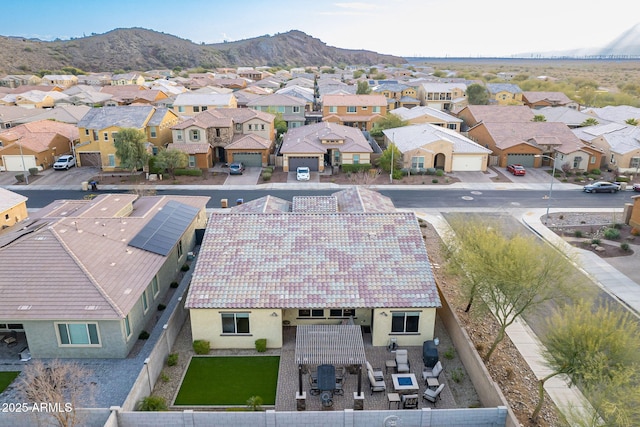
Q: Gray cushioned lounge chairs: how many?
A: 6